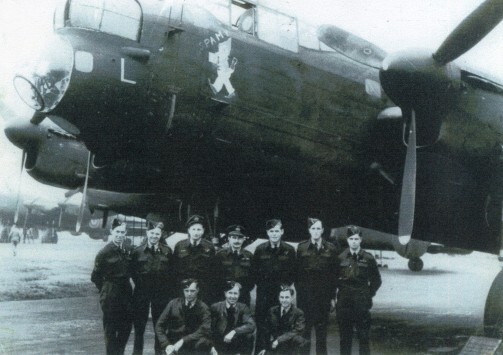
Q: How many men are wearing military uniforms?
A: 10